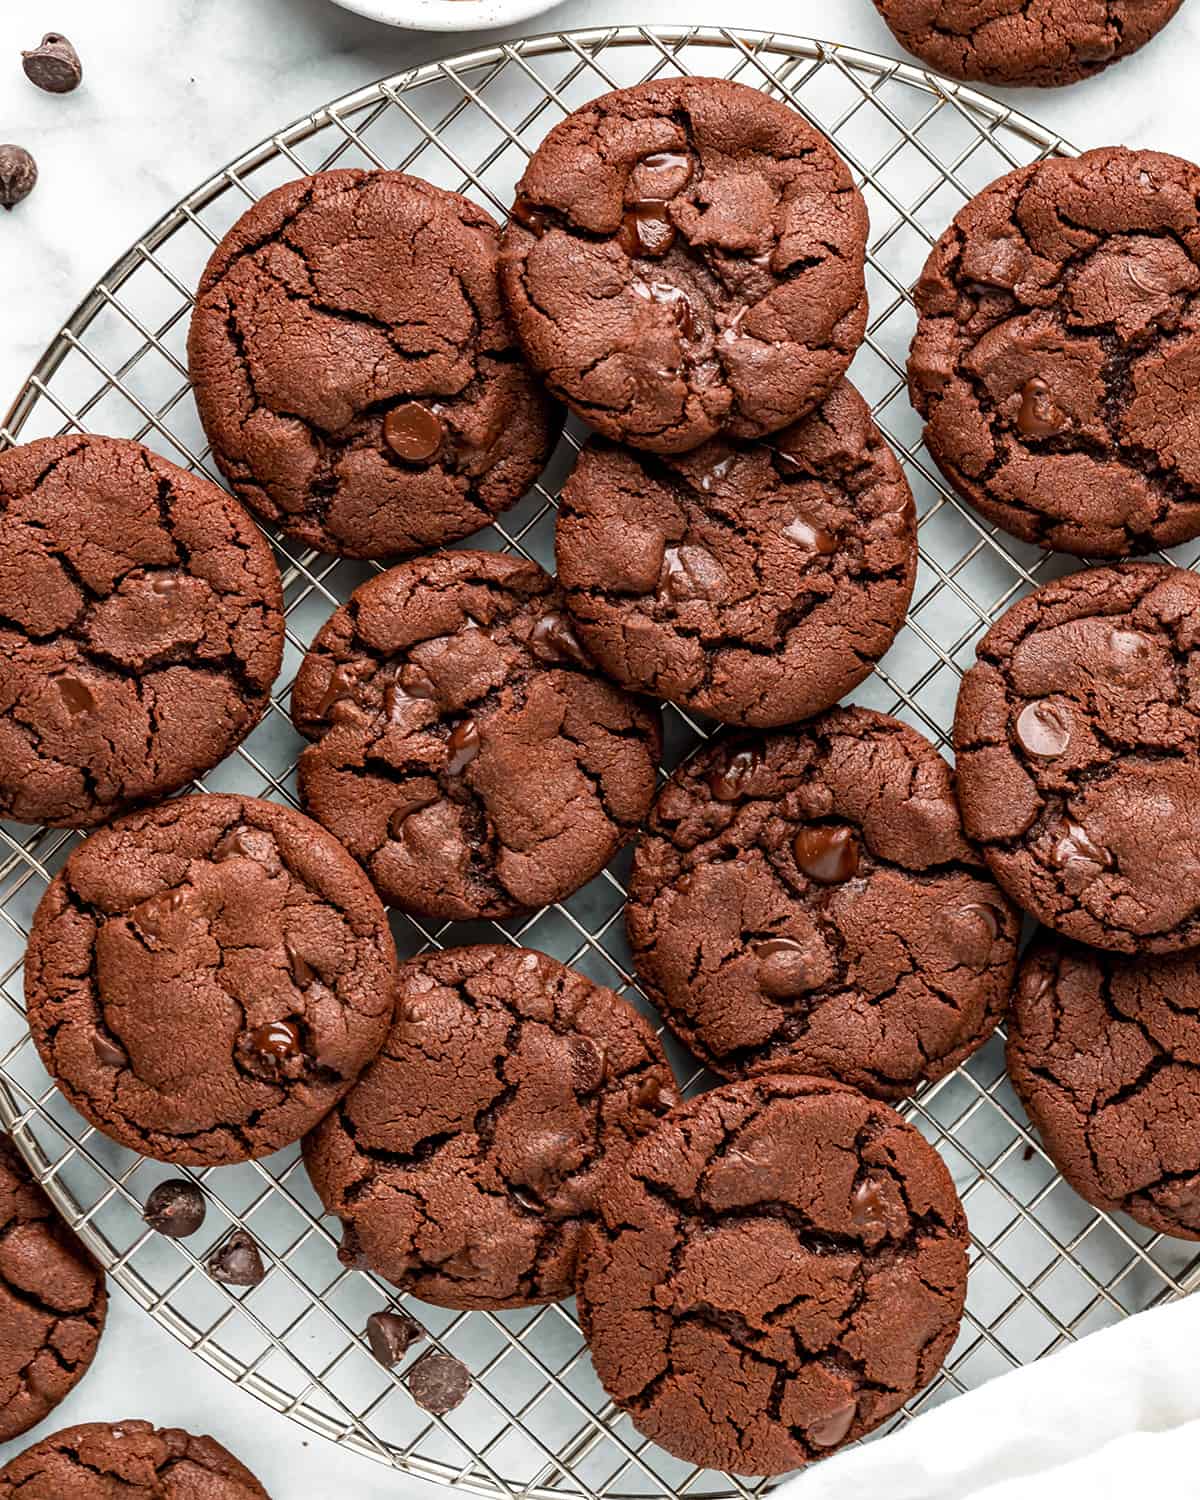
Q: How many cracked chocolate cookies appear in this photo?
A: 15